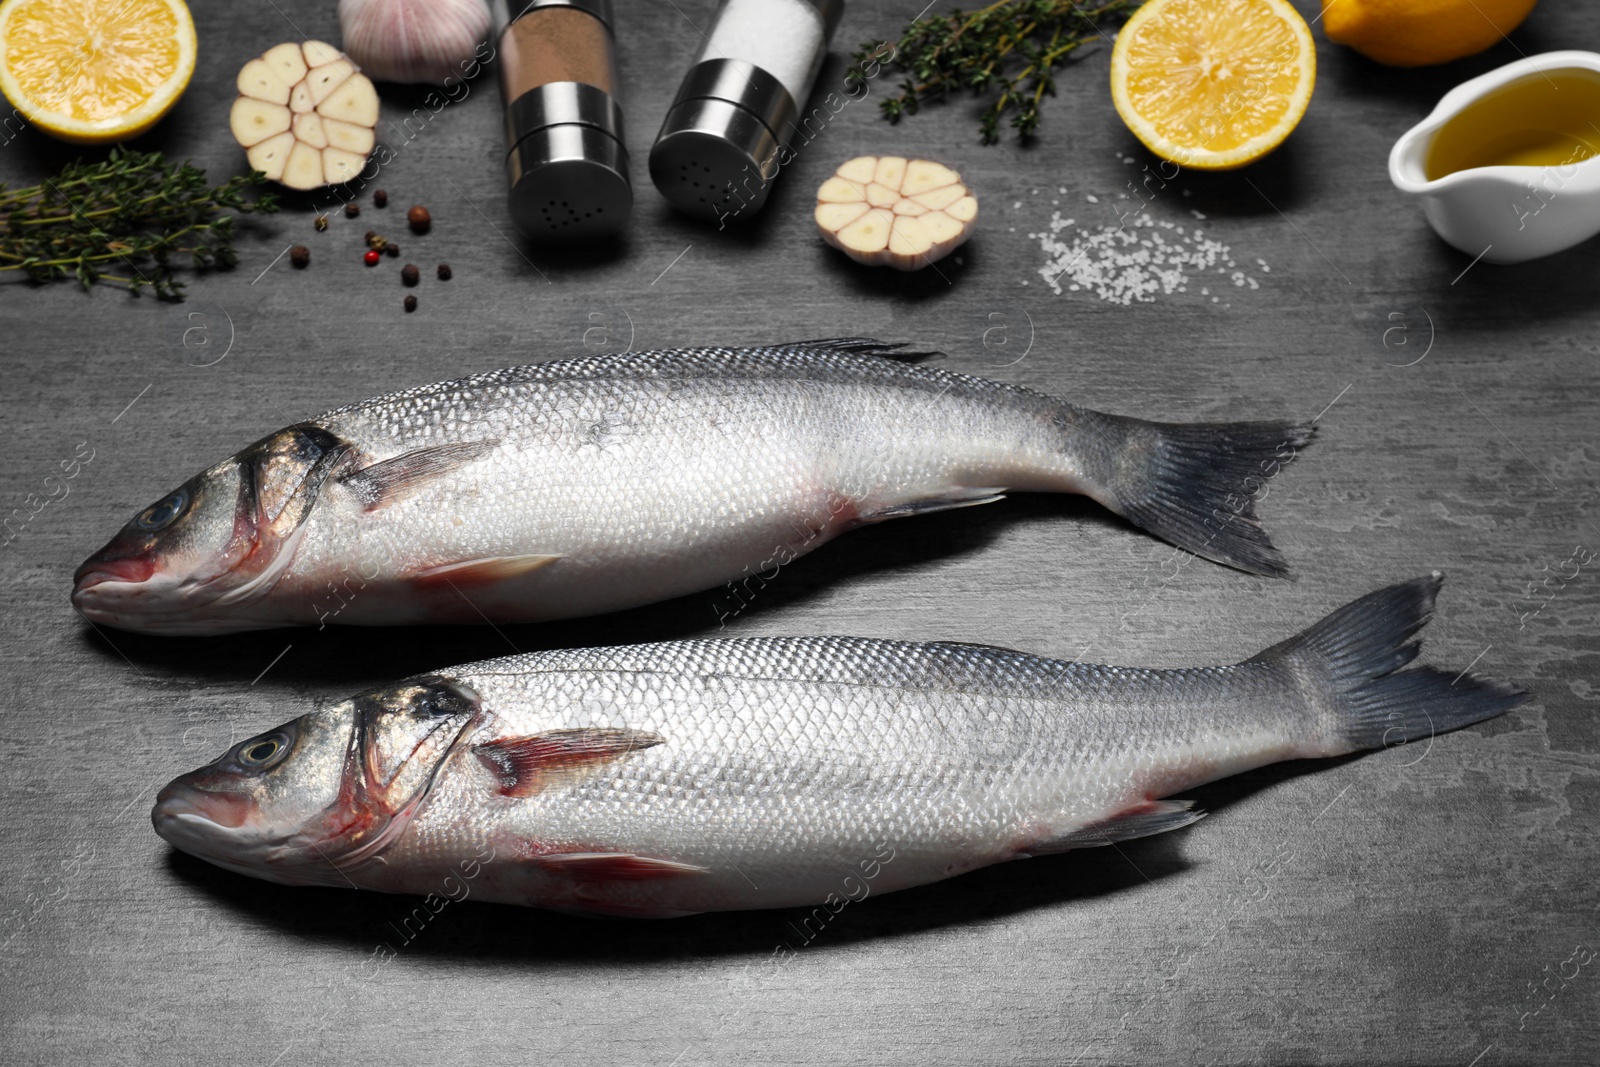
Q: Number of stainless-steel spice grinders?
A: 2